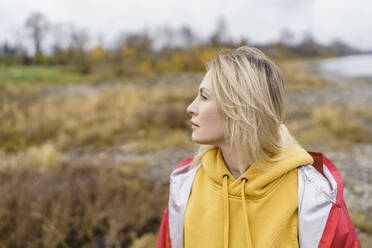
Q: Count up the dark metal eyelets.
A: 2